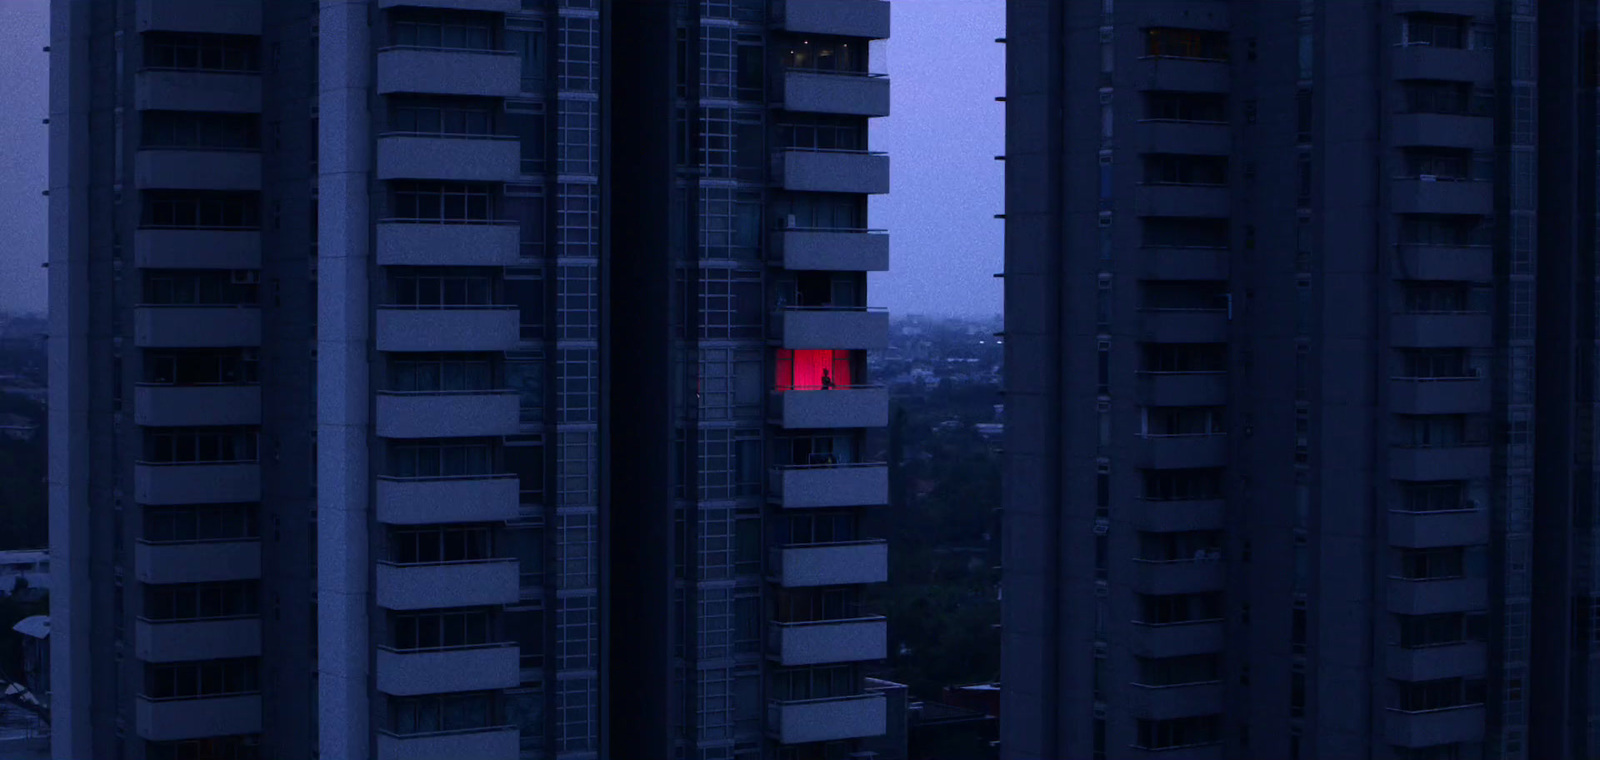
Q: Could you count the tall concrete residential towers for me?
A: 2